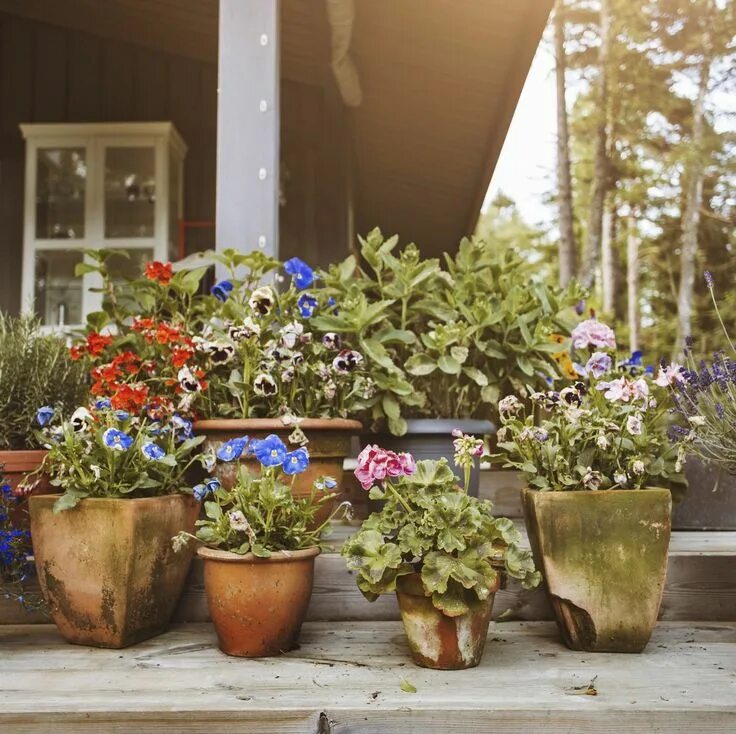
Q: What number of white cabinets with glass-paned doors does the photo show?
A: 1